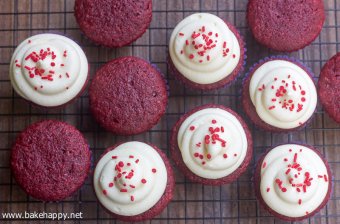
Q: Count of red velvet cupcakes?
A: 11